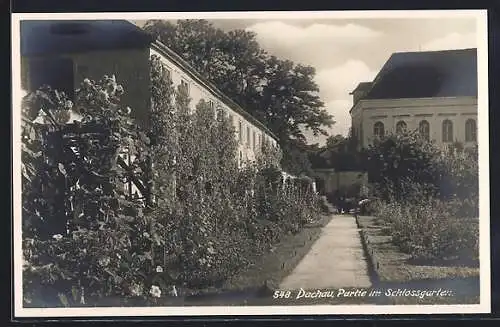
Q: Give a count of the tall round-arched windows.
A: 5